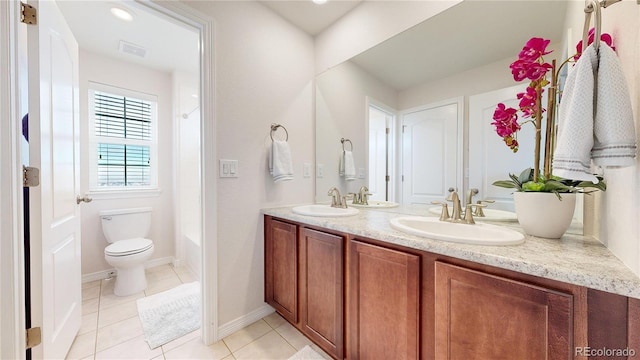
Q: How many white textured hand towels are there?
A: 2